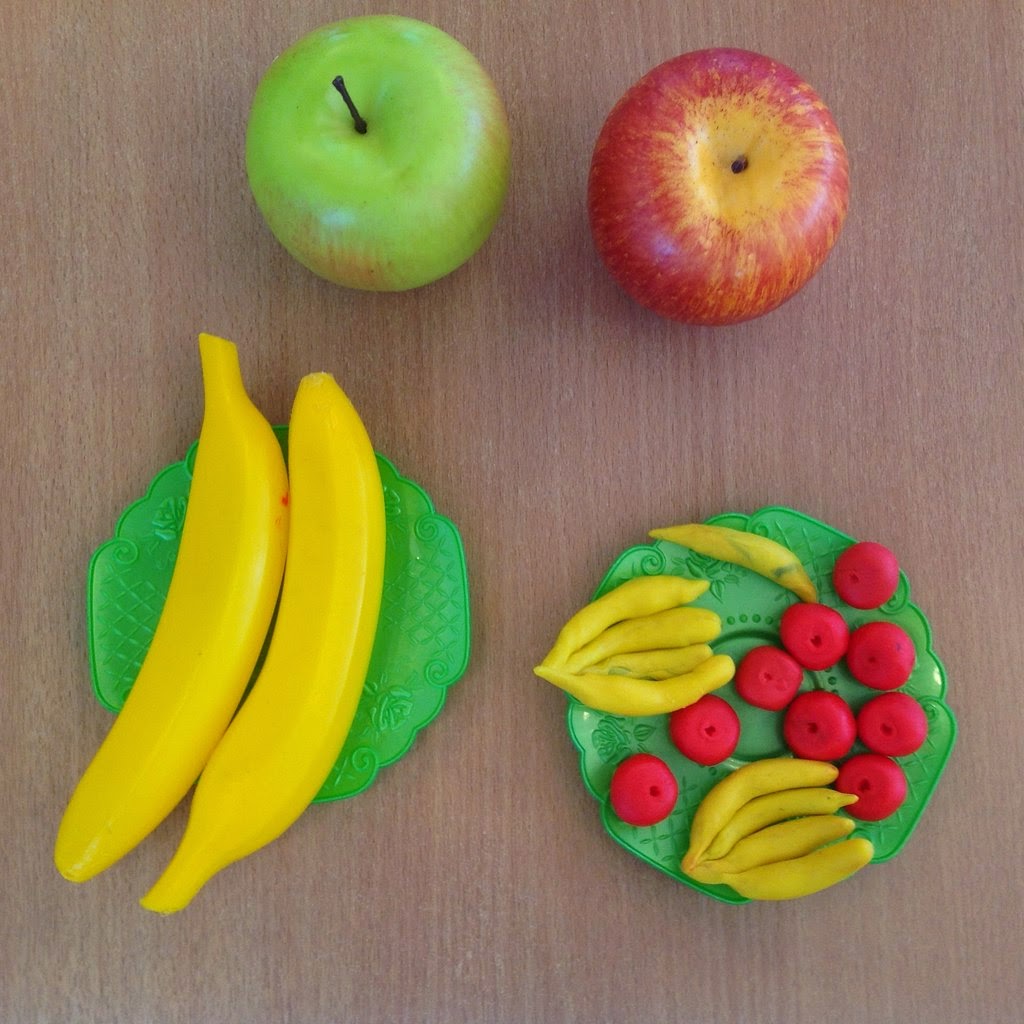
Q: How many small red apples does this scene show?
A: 9